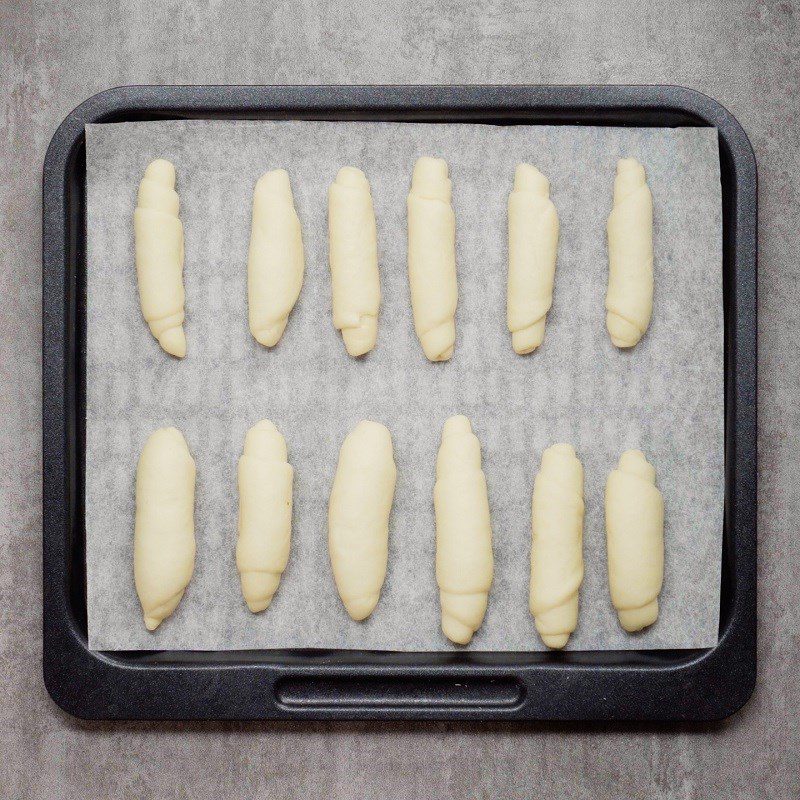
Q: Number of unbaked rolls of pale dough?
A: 12